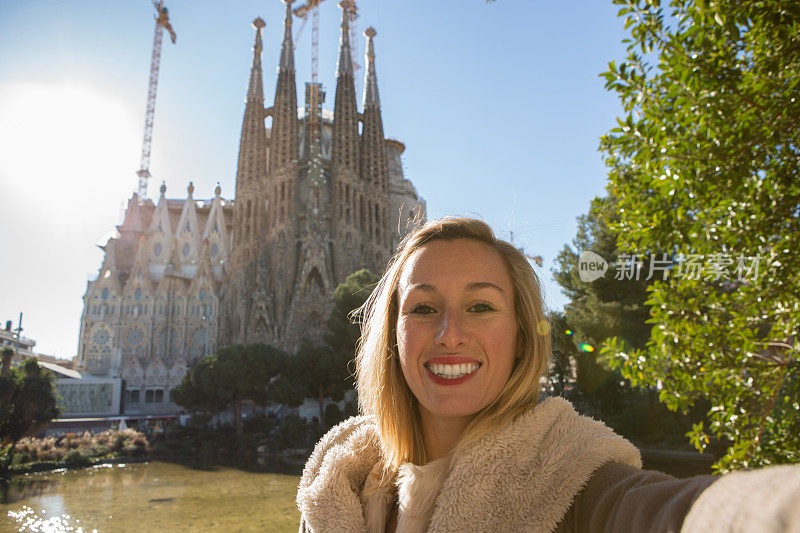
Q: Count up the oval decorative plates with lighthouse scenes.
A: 0